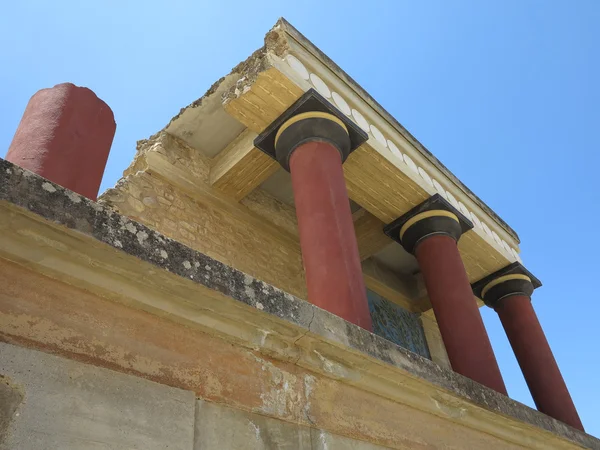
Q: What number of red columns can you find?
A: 4